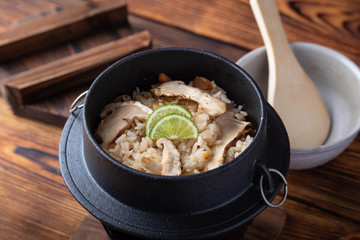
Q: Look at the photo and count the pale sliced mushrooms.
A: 4